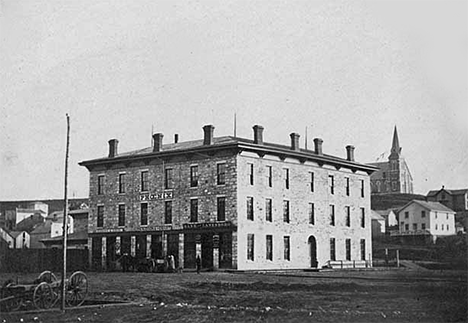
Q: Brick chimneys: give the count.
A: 7